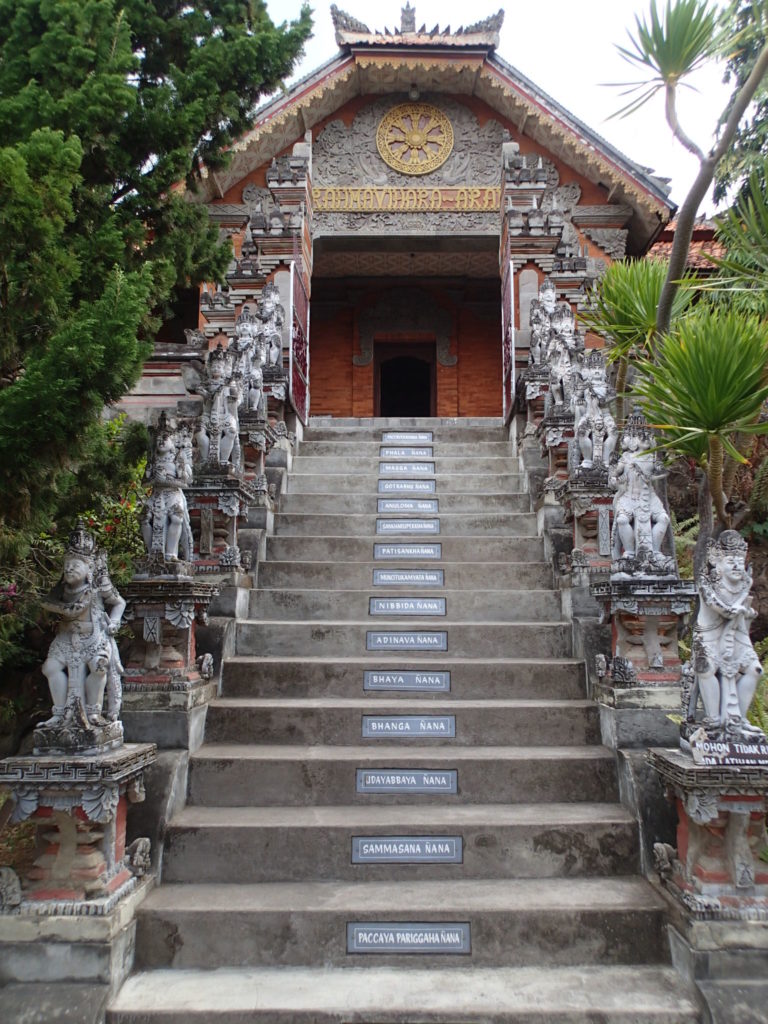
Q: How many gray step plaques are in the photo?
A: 15